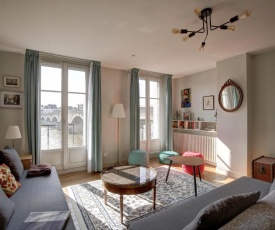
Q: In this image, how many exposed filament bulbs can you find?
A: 6